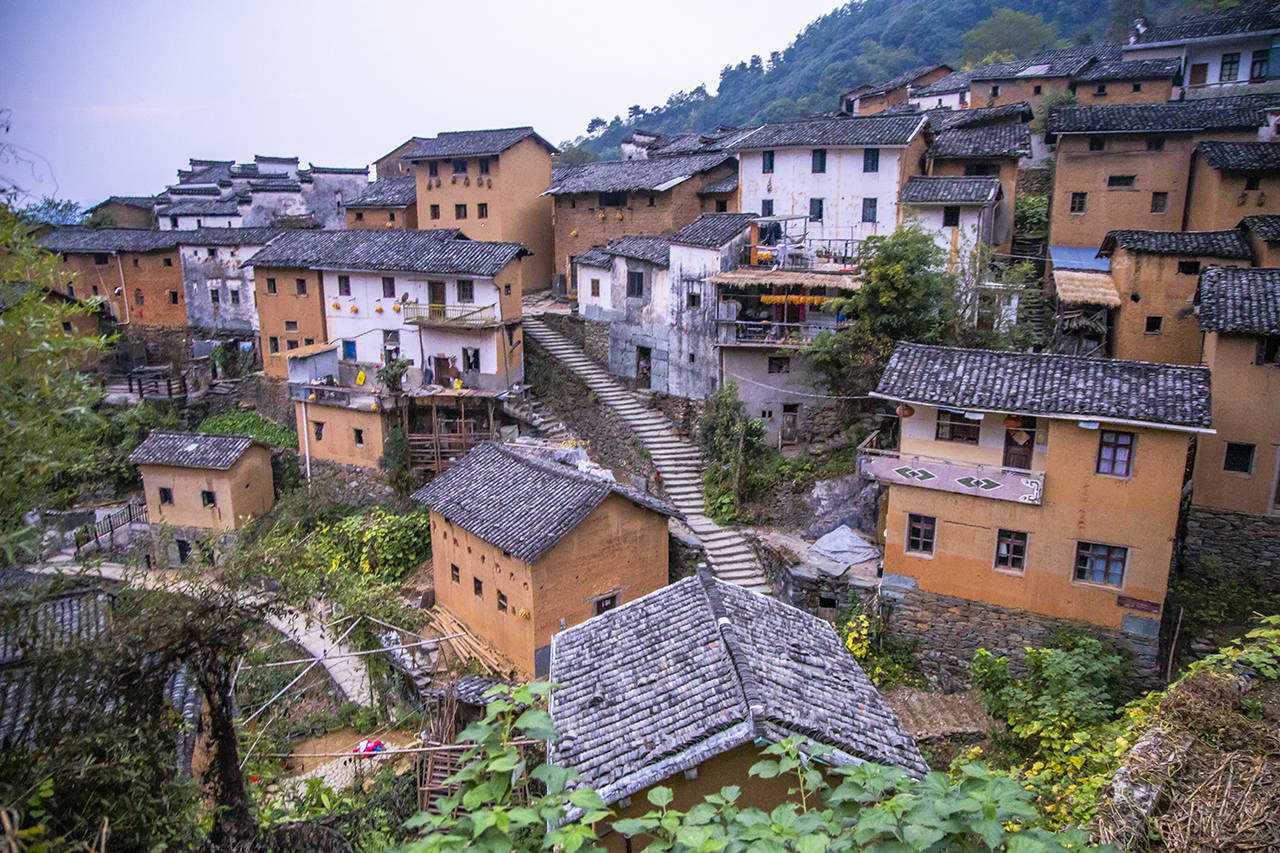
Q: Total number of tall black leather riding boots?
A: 0